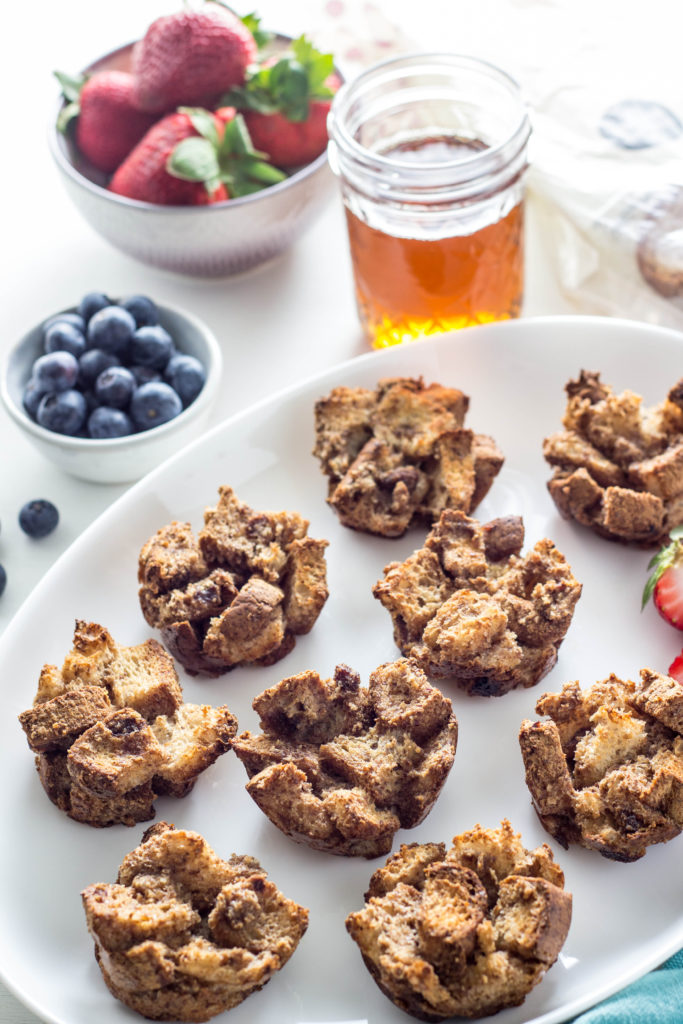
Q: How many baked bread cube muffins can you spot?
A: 9